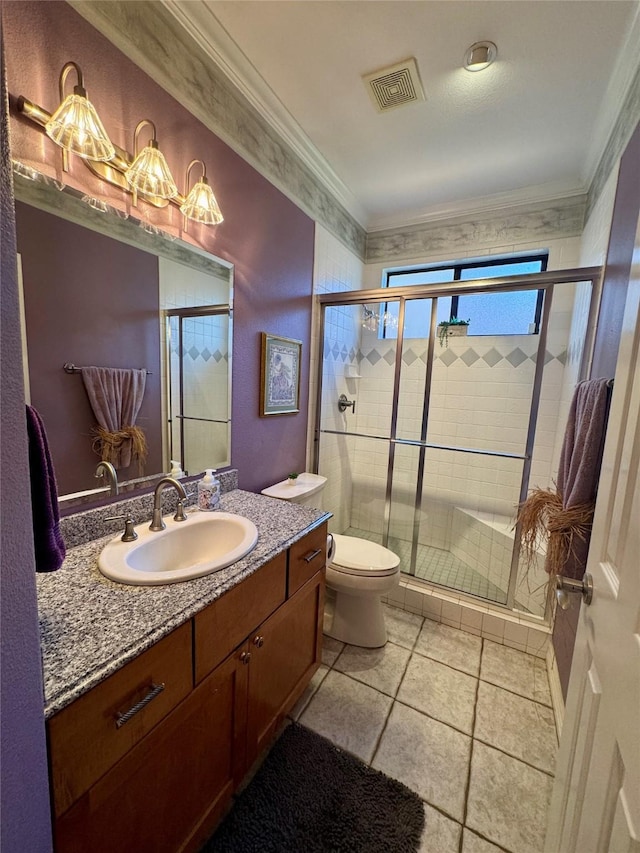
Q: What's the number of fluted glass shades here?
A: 3